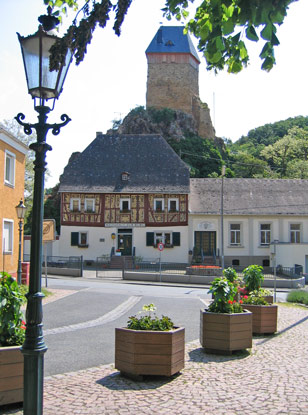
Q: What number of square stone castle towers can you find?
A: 1